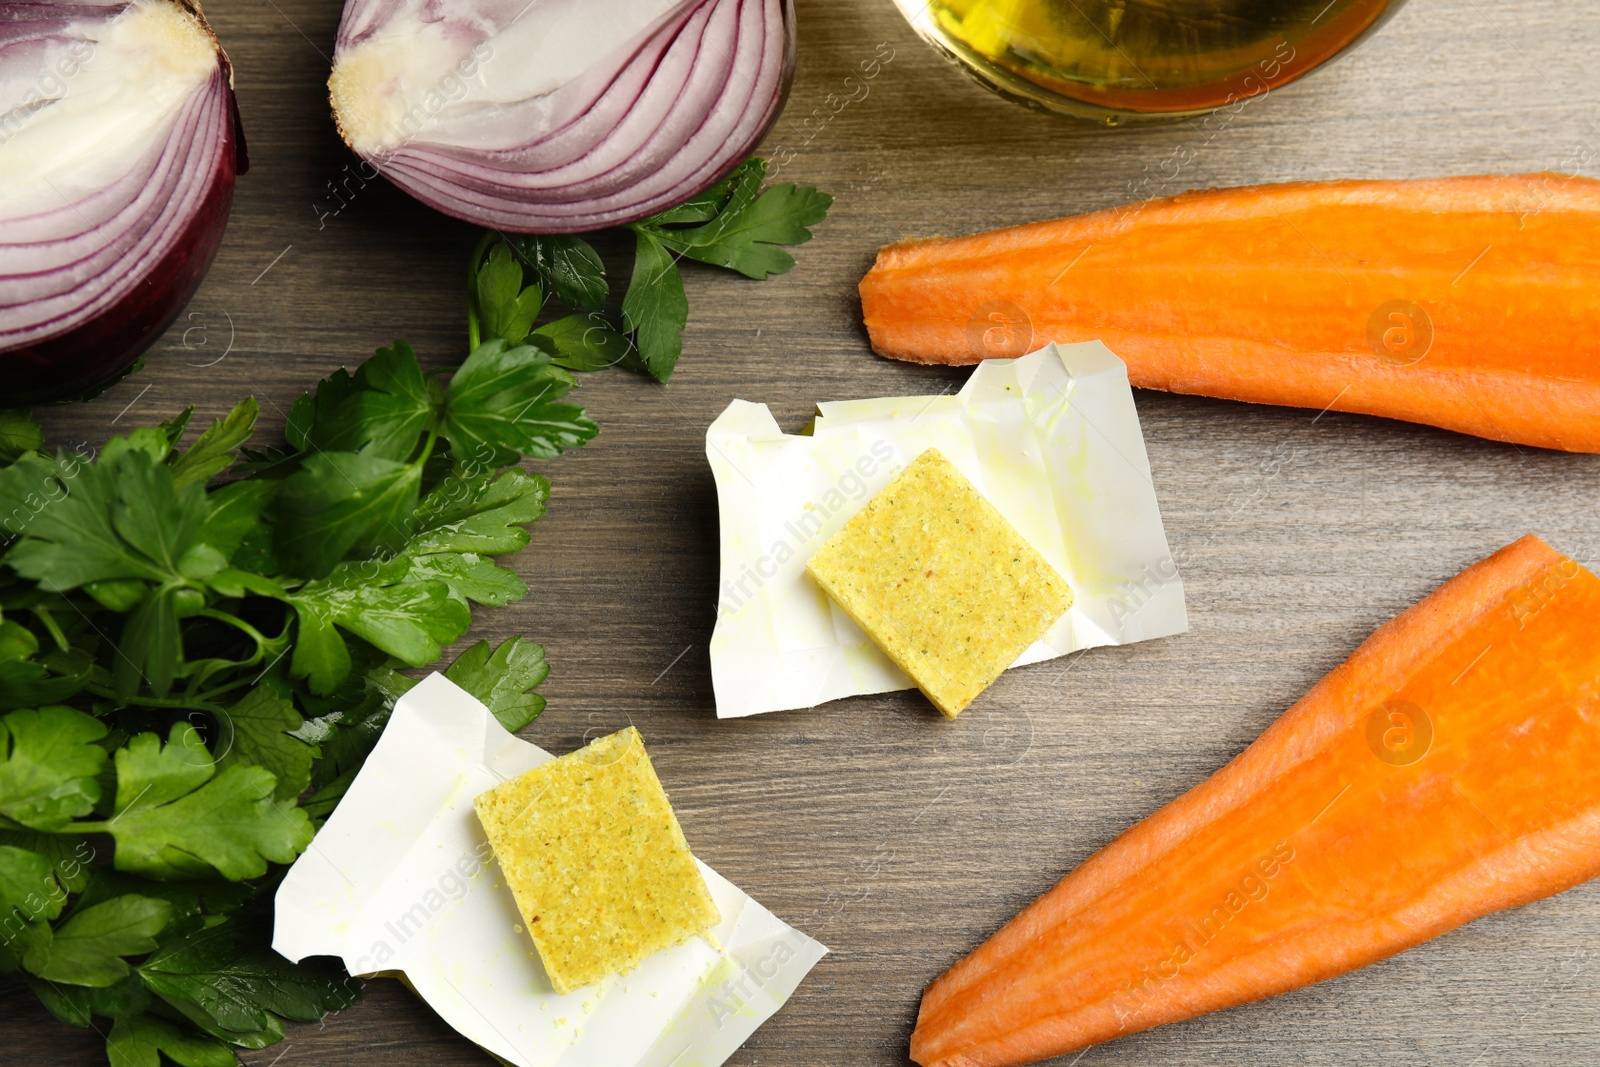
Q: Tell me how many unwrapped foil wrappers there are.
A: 2